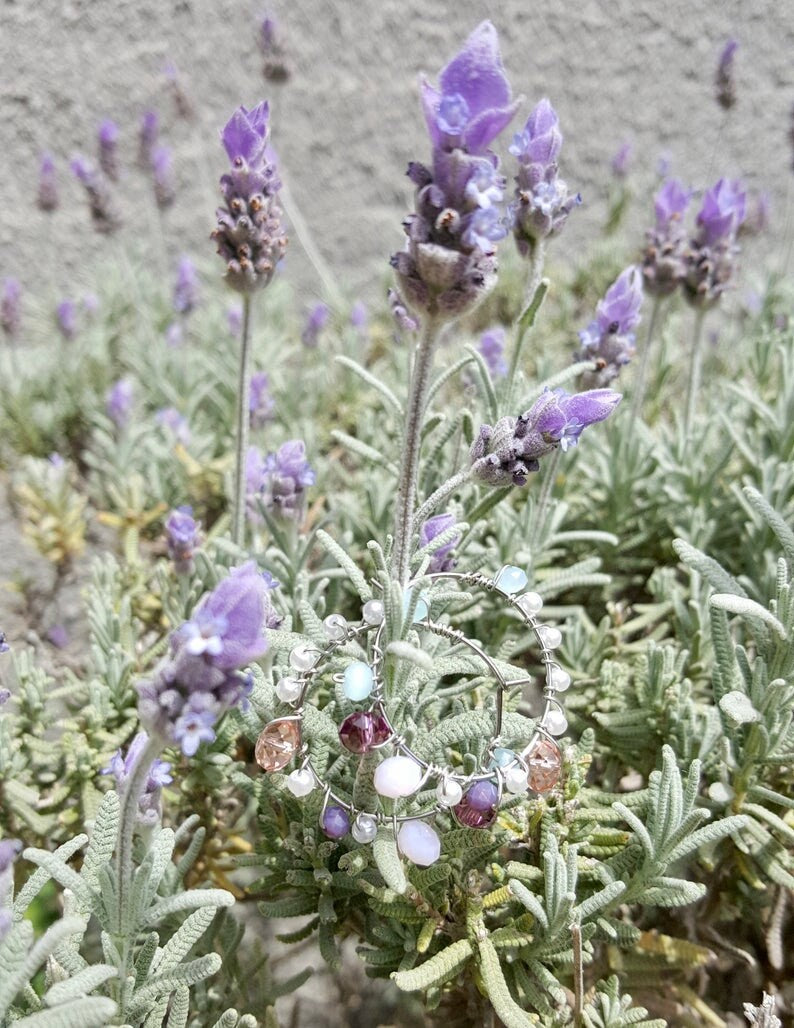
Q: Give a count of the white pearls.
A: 12